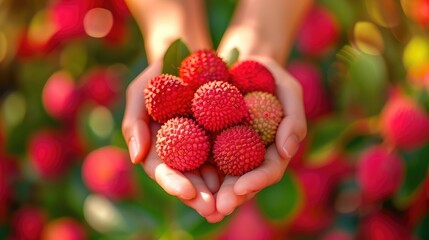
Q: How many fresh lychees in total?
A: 7